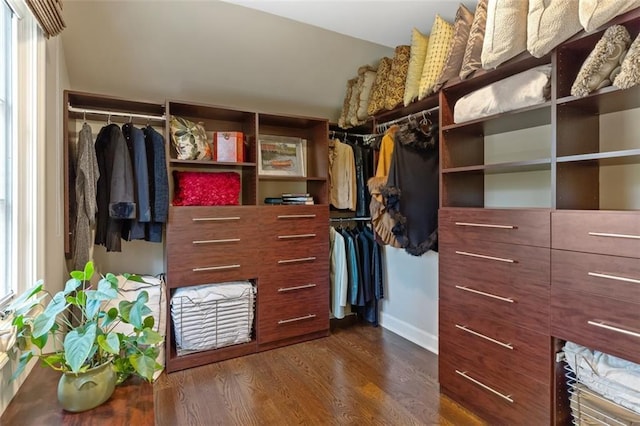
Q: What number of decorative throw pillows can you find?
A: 15